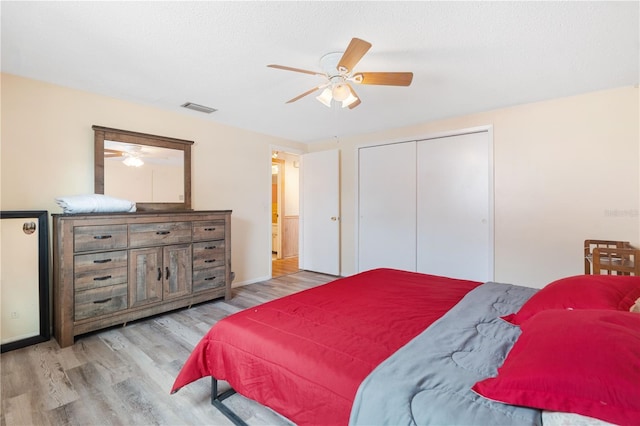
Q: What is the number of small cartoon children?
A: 0